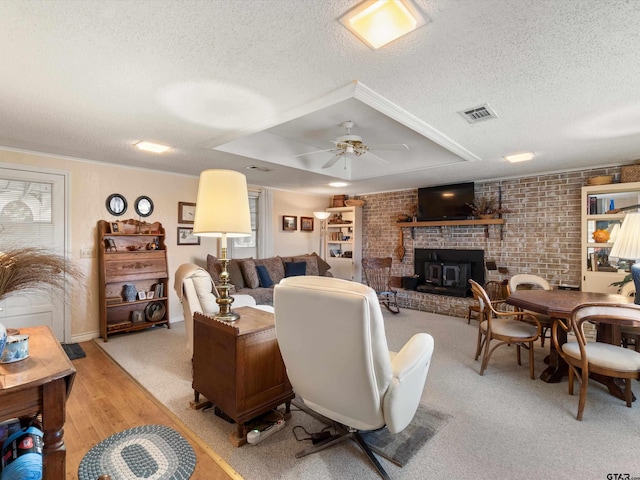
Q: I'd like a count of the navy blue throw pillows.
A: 2